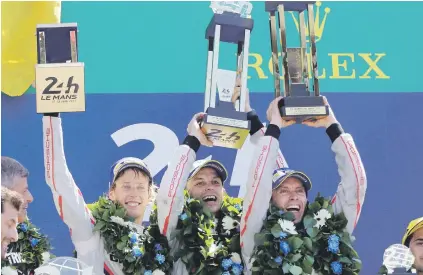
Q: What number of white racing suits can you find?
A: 3